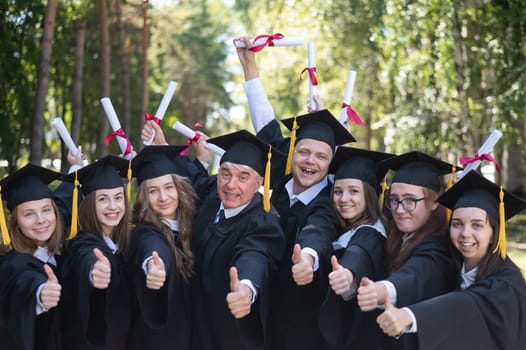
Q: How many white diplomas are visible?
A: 8